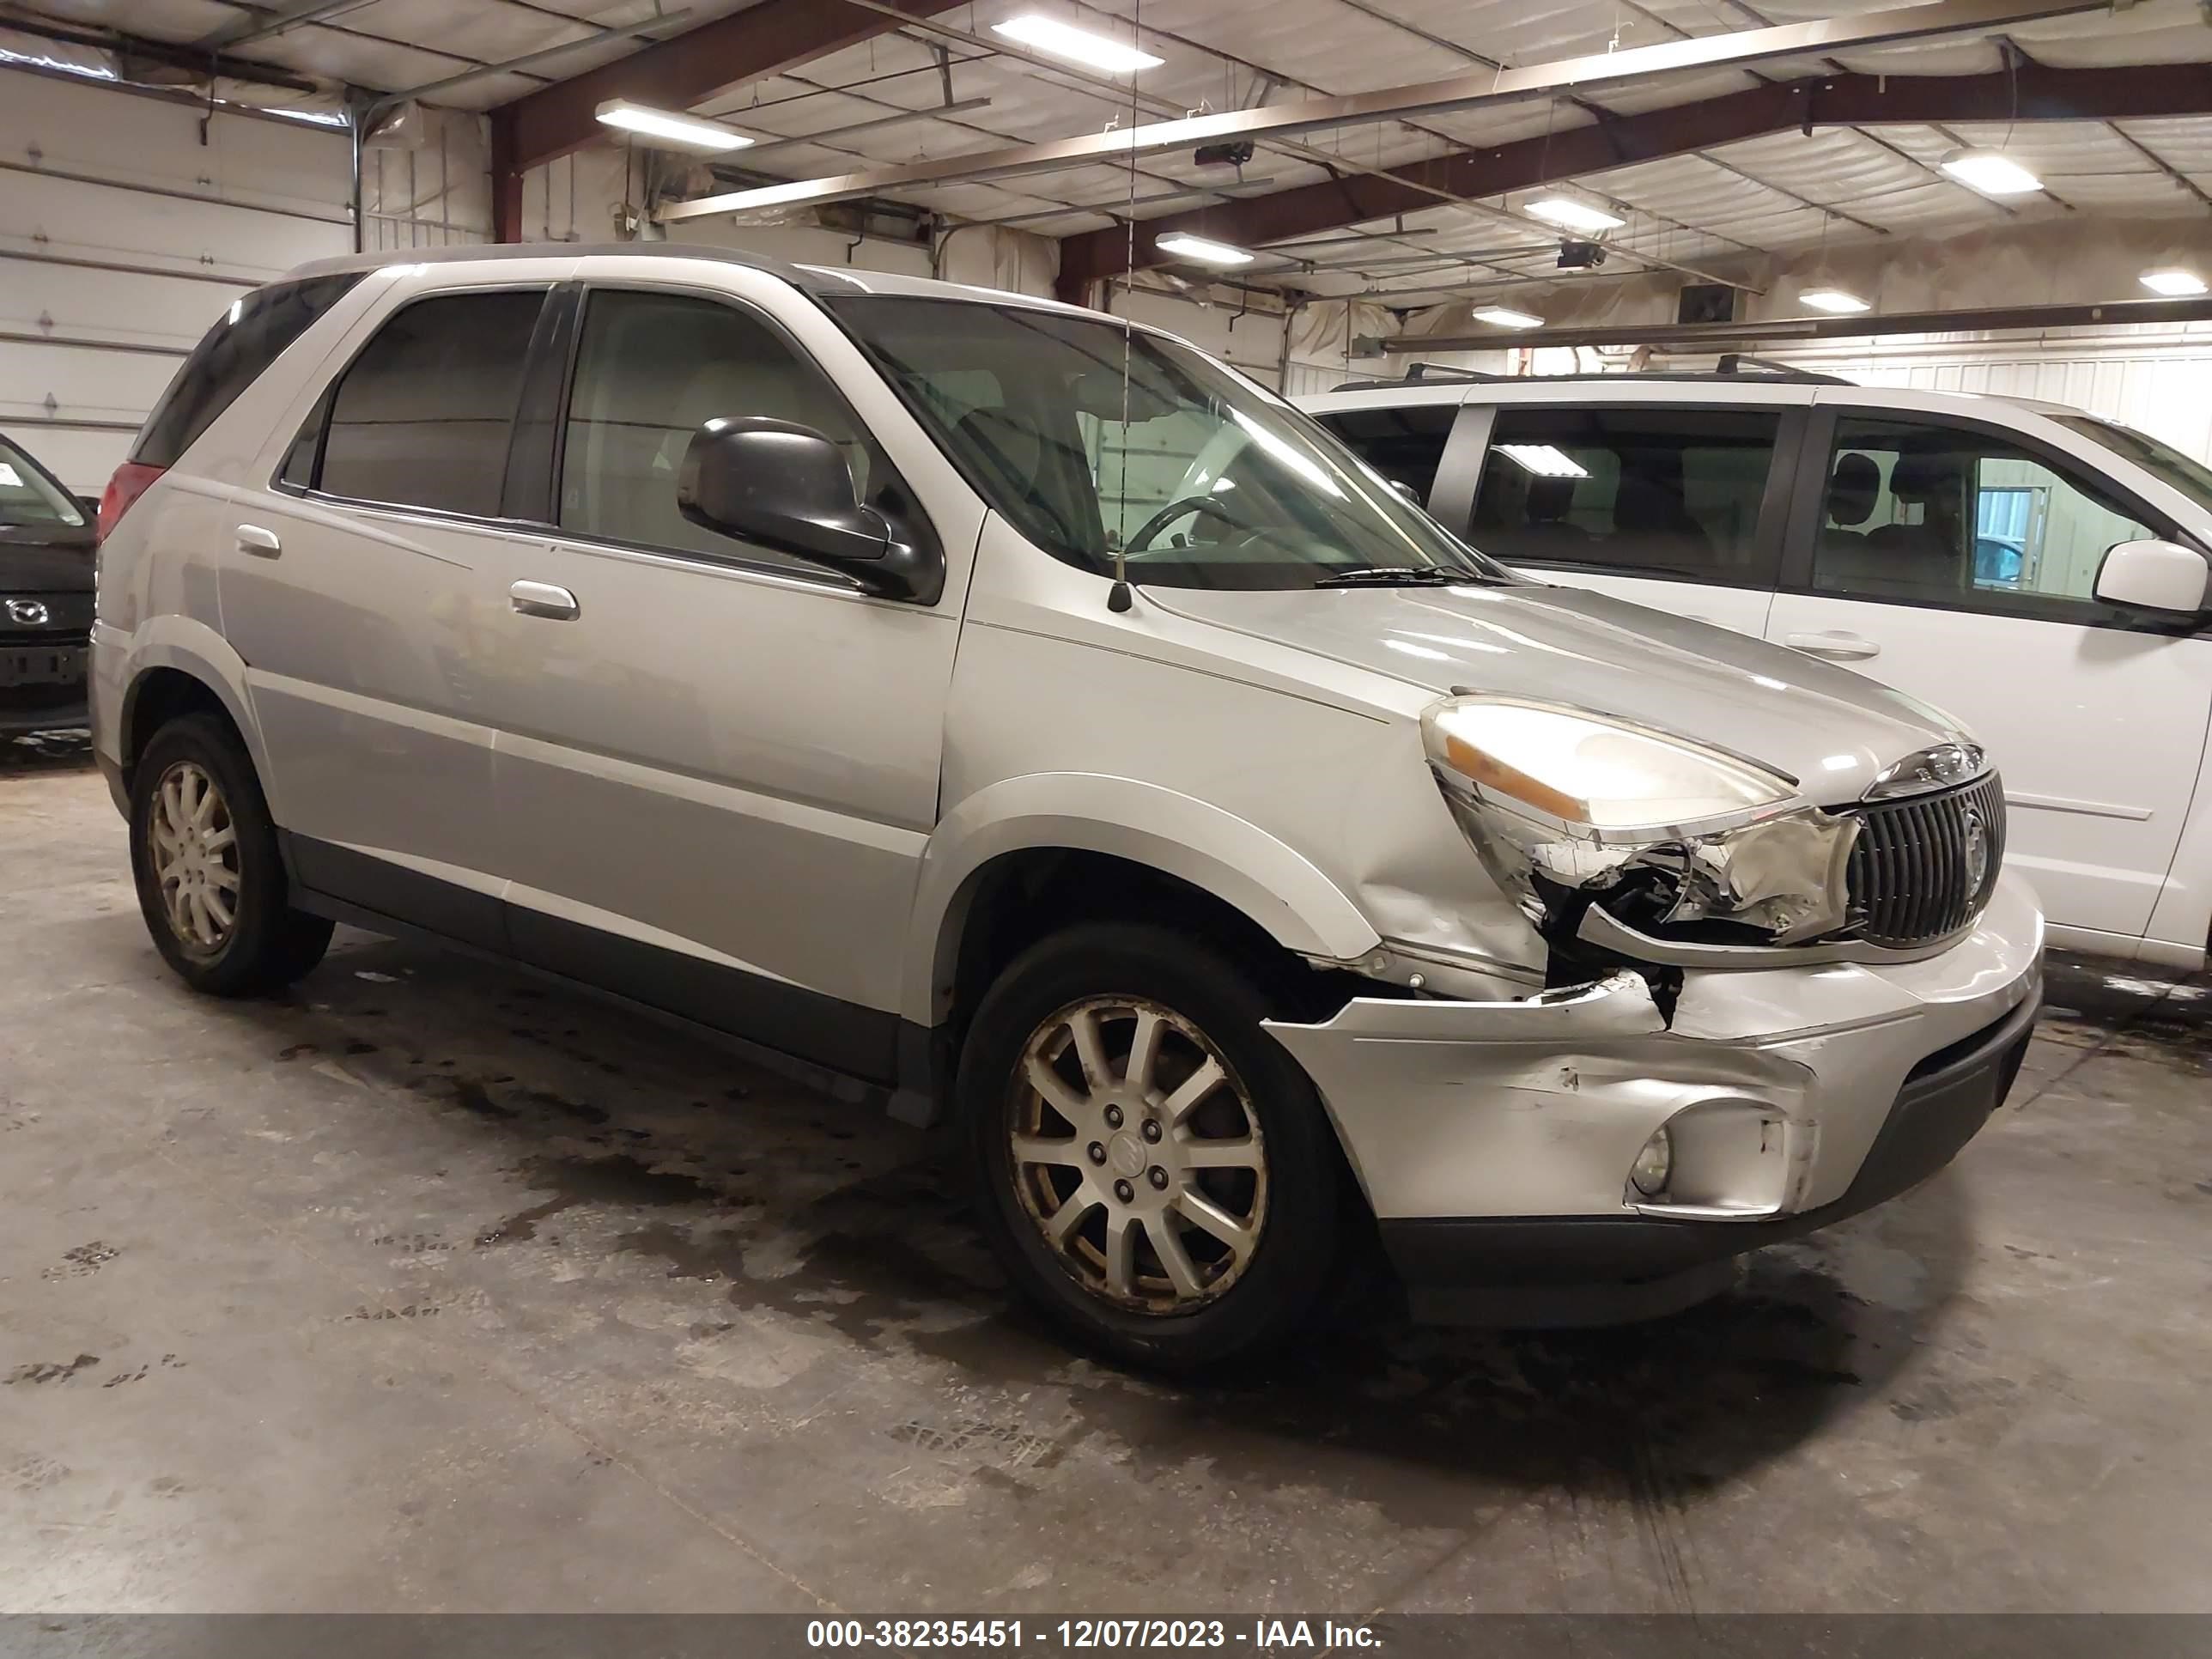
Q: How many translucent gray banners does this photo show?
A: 1